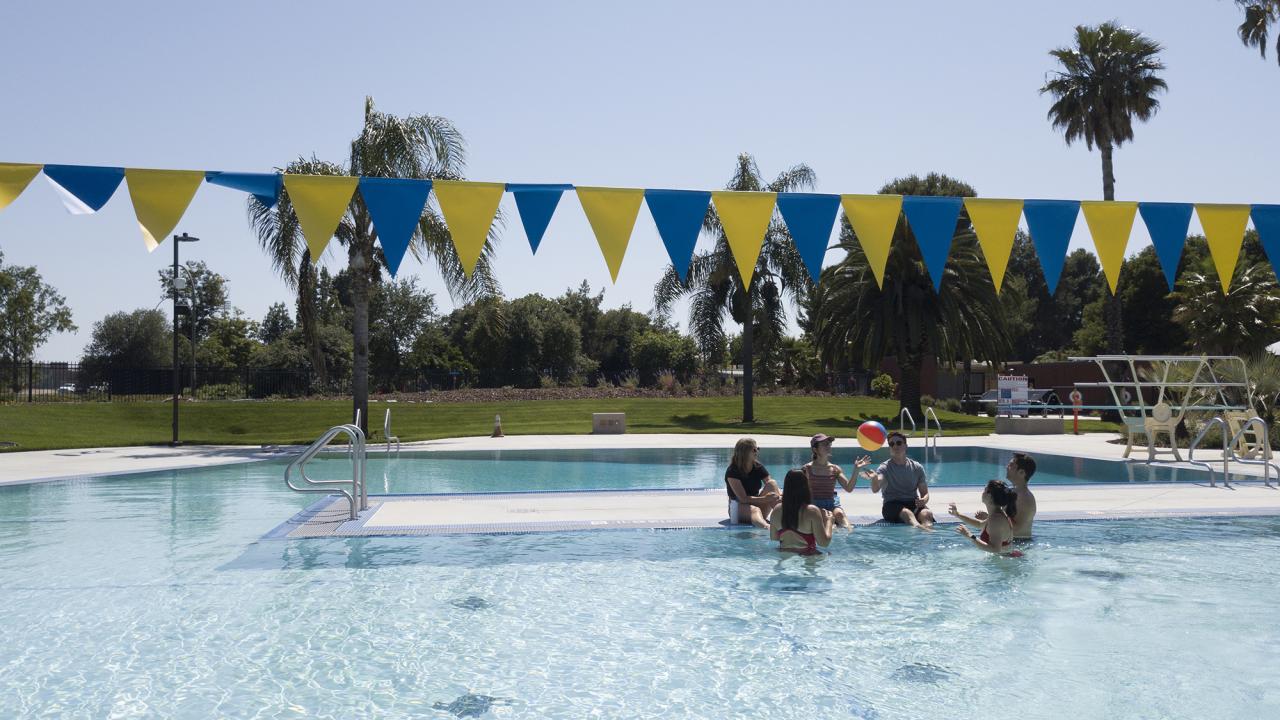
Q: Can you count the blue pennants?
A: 10